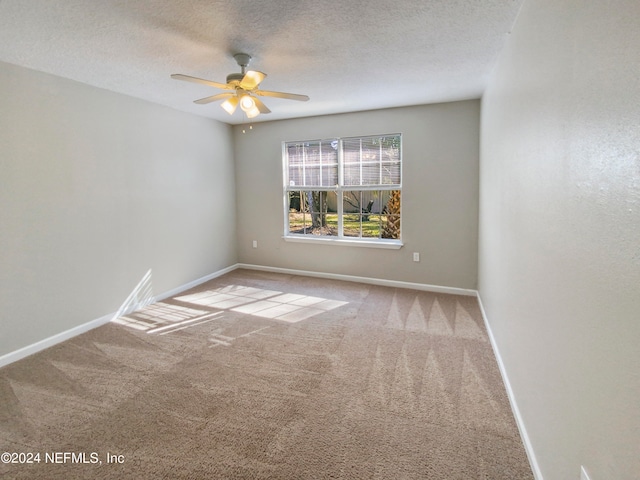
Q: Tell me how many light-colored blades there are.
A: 5